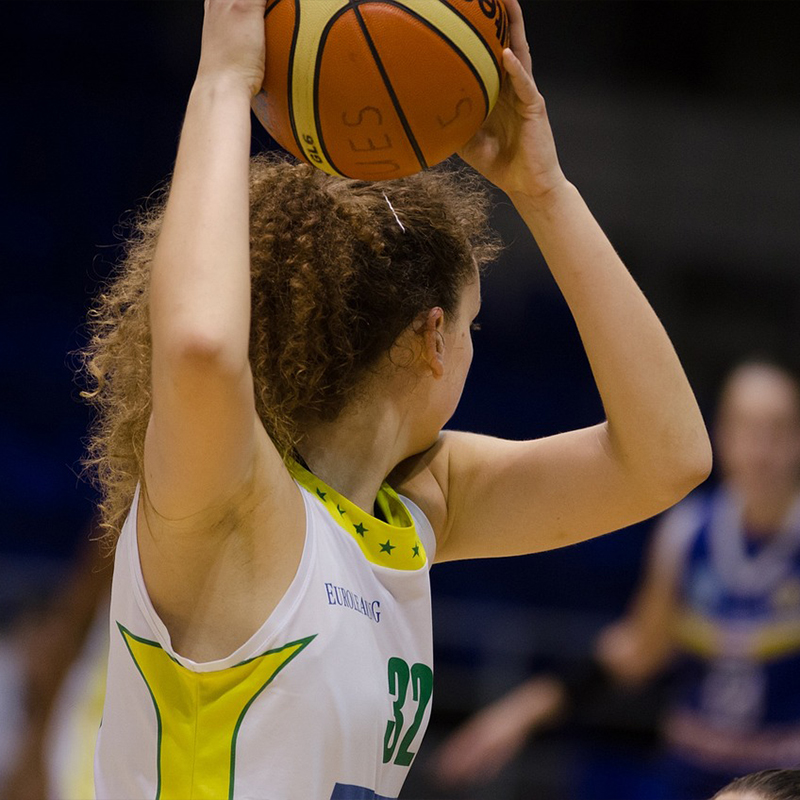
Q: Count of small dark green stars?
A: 5